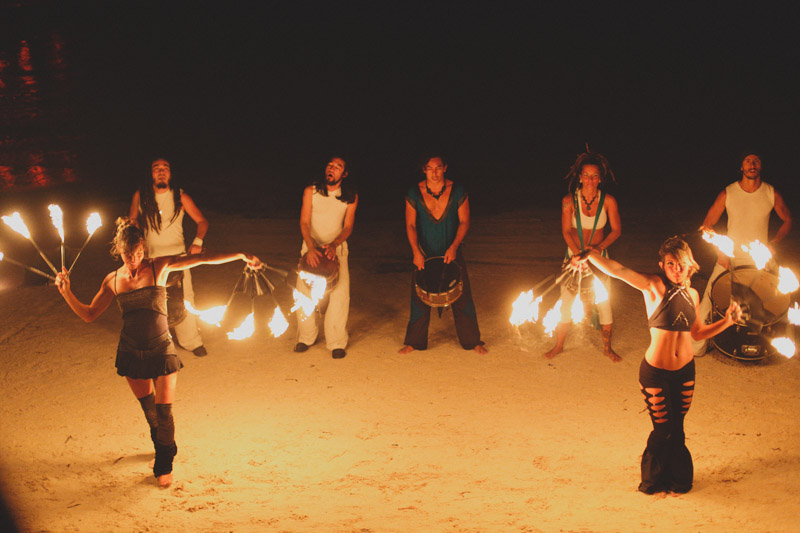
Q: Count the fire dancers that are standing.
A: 2